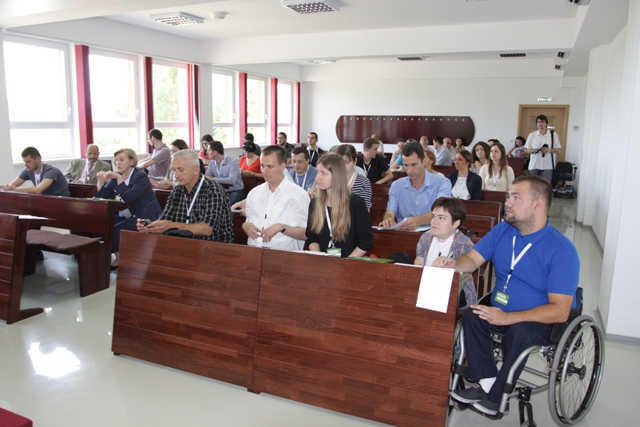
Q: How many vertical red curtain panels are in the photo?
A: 6